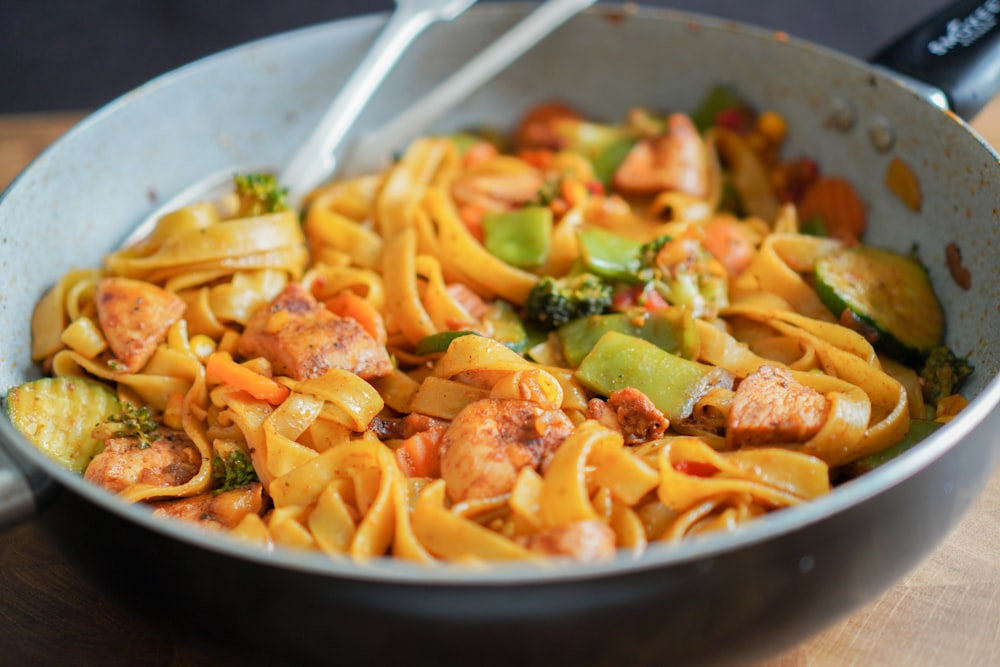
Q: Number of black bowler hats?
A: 0